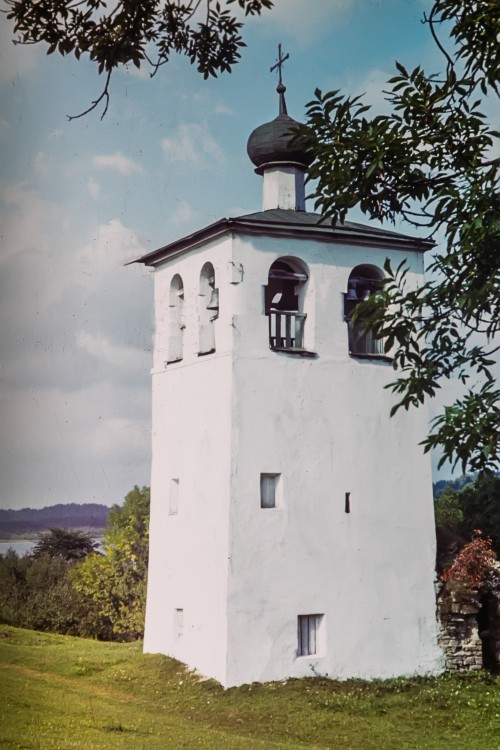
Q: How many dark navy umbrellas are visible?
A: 0